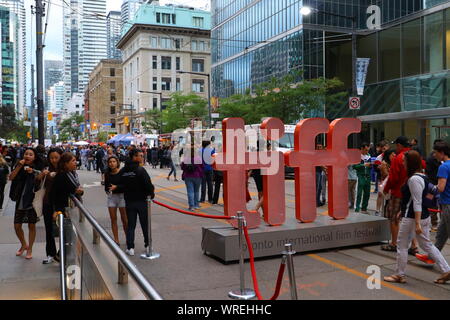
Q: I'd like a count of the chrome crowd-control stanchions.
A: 3